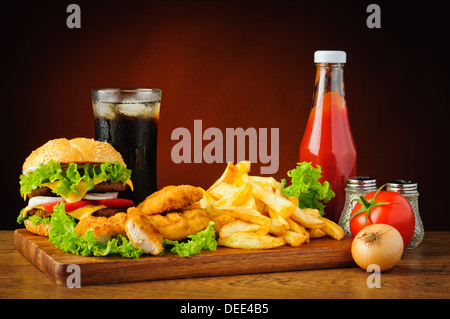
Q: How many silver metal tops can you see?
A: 2